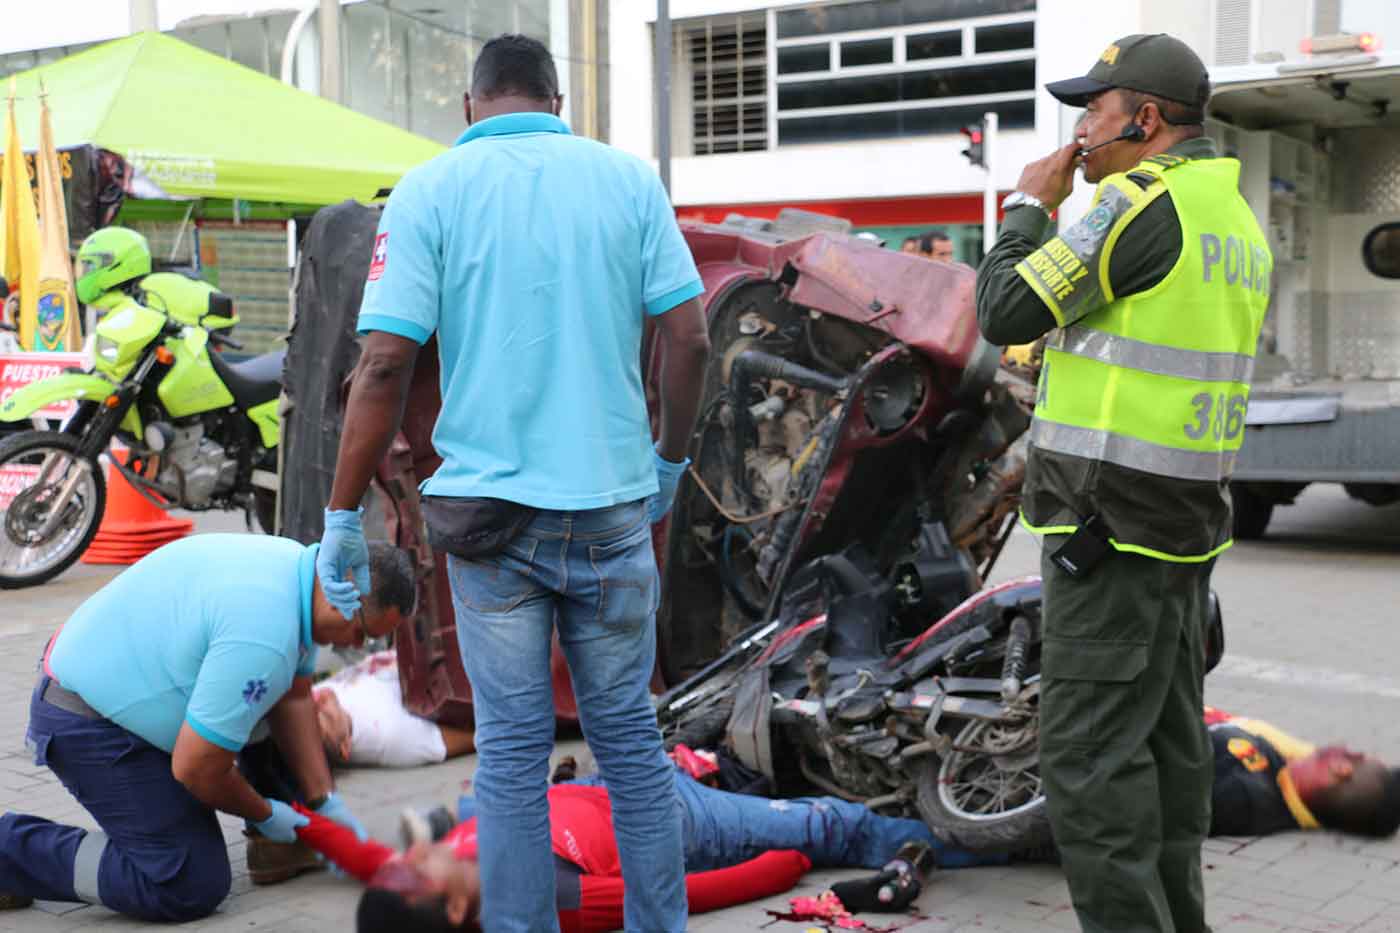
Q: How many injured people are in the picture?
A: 3